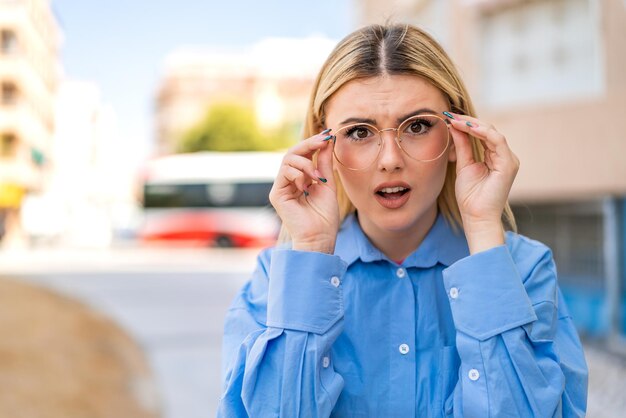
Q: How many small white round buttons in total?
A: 6